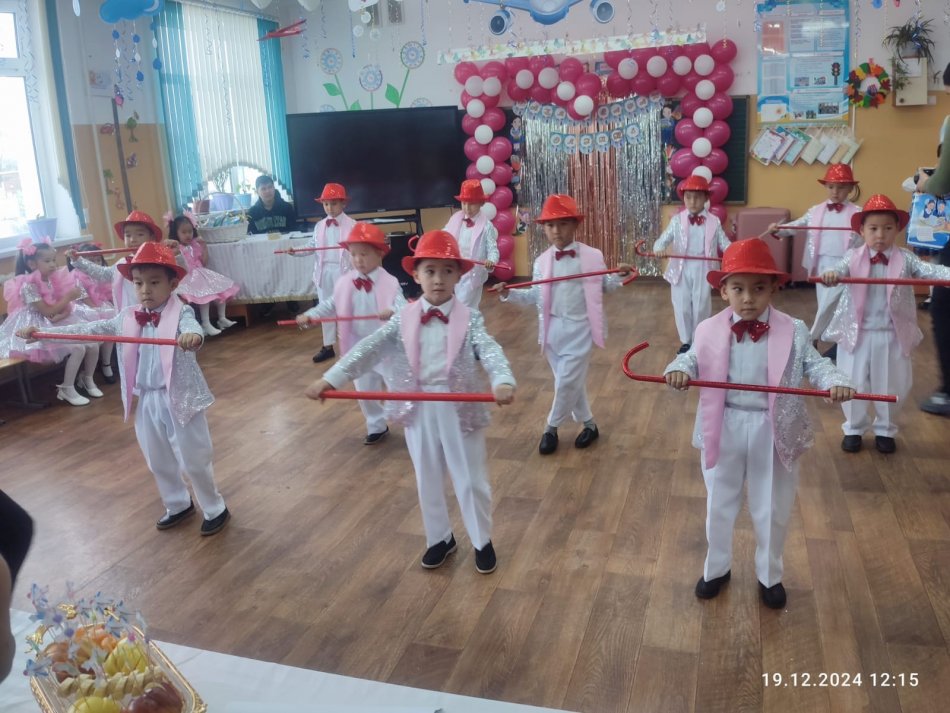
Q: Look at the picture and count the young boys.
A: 11